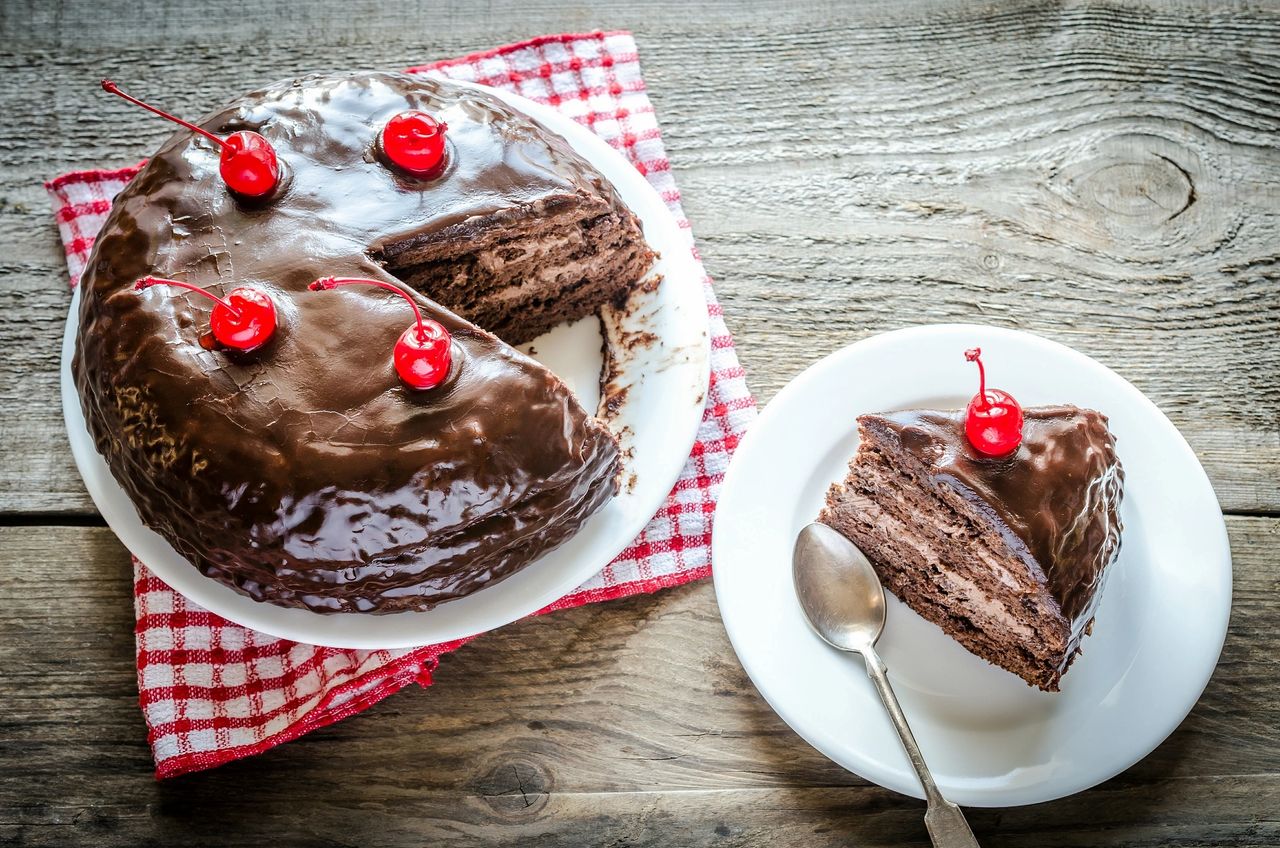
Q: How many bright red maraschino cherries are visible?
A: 5